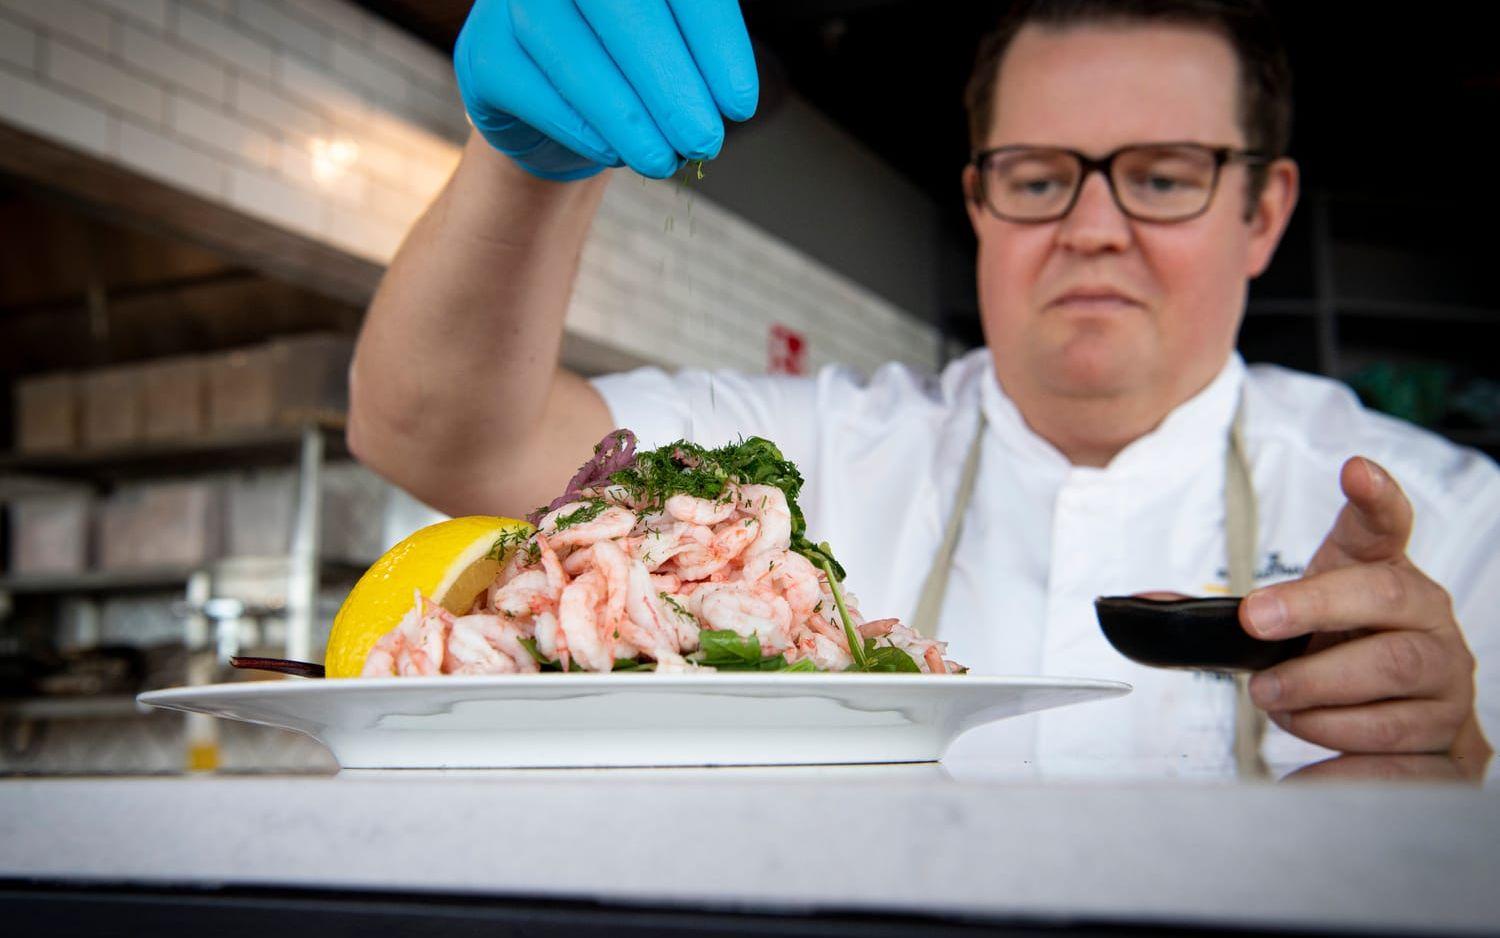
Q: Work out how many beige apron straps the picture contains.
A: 2